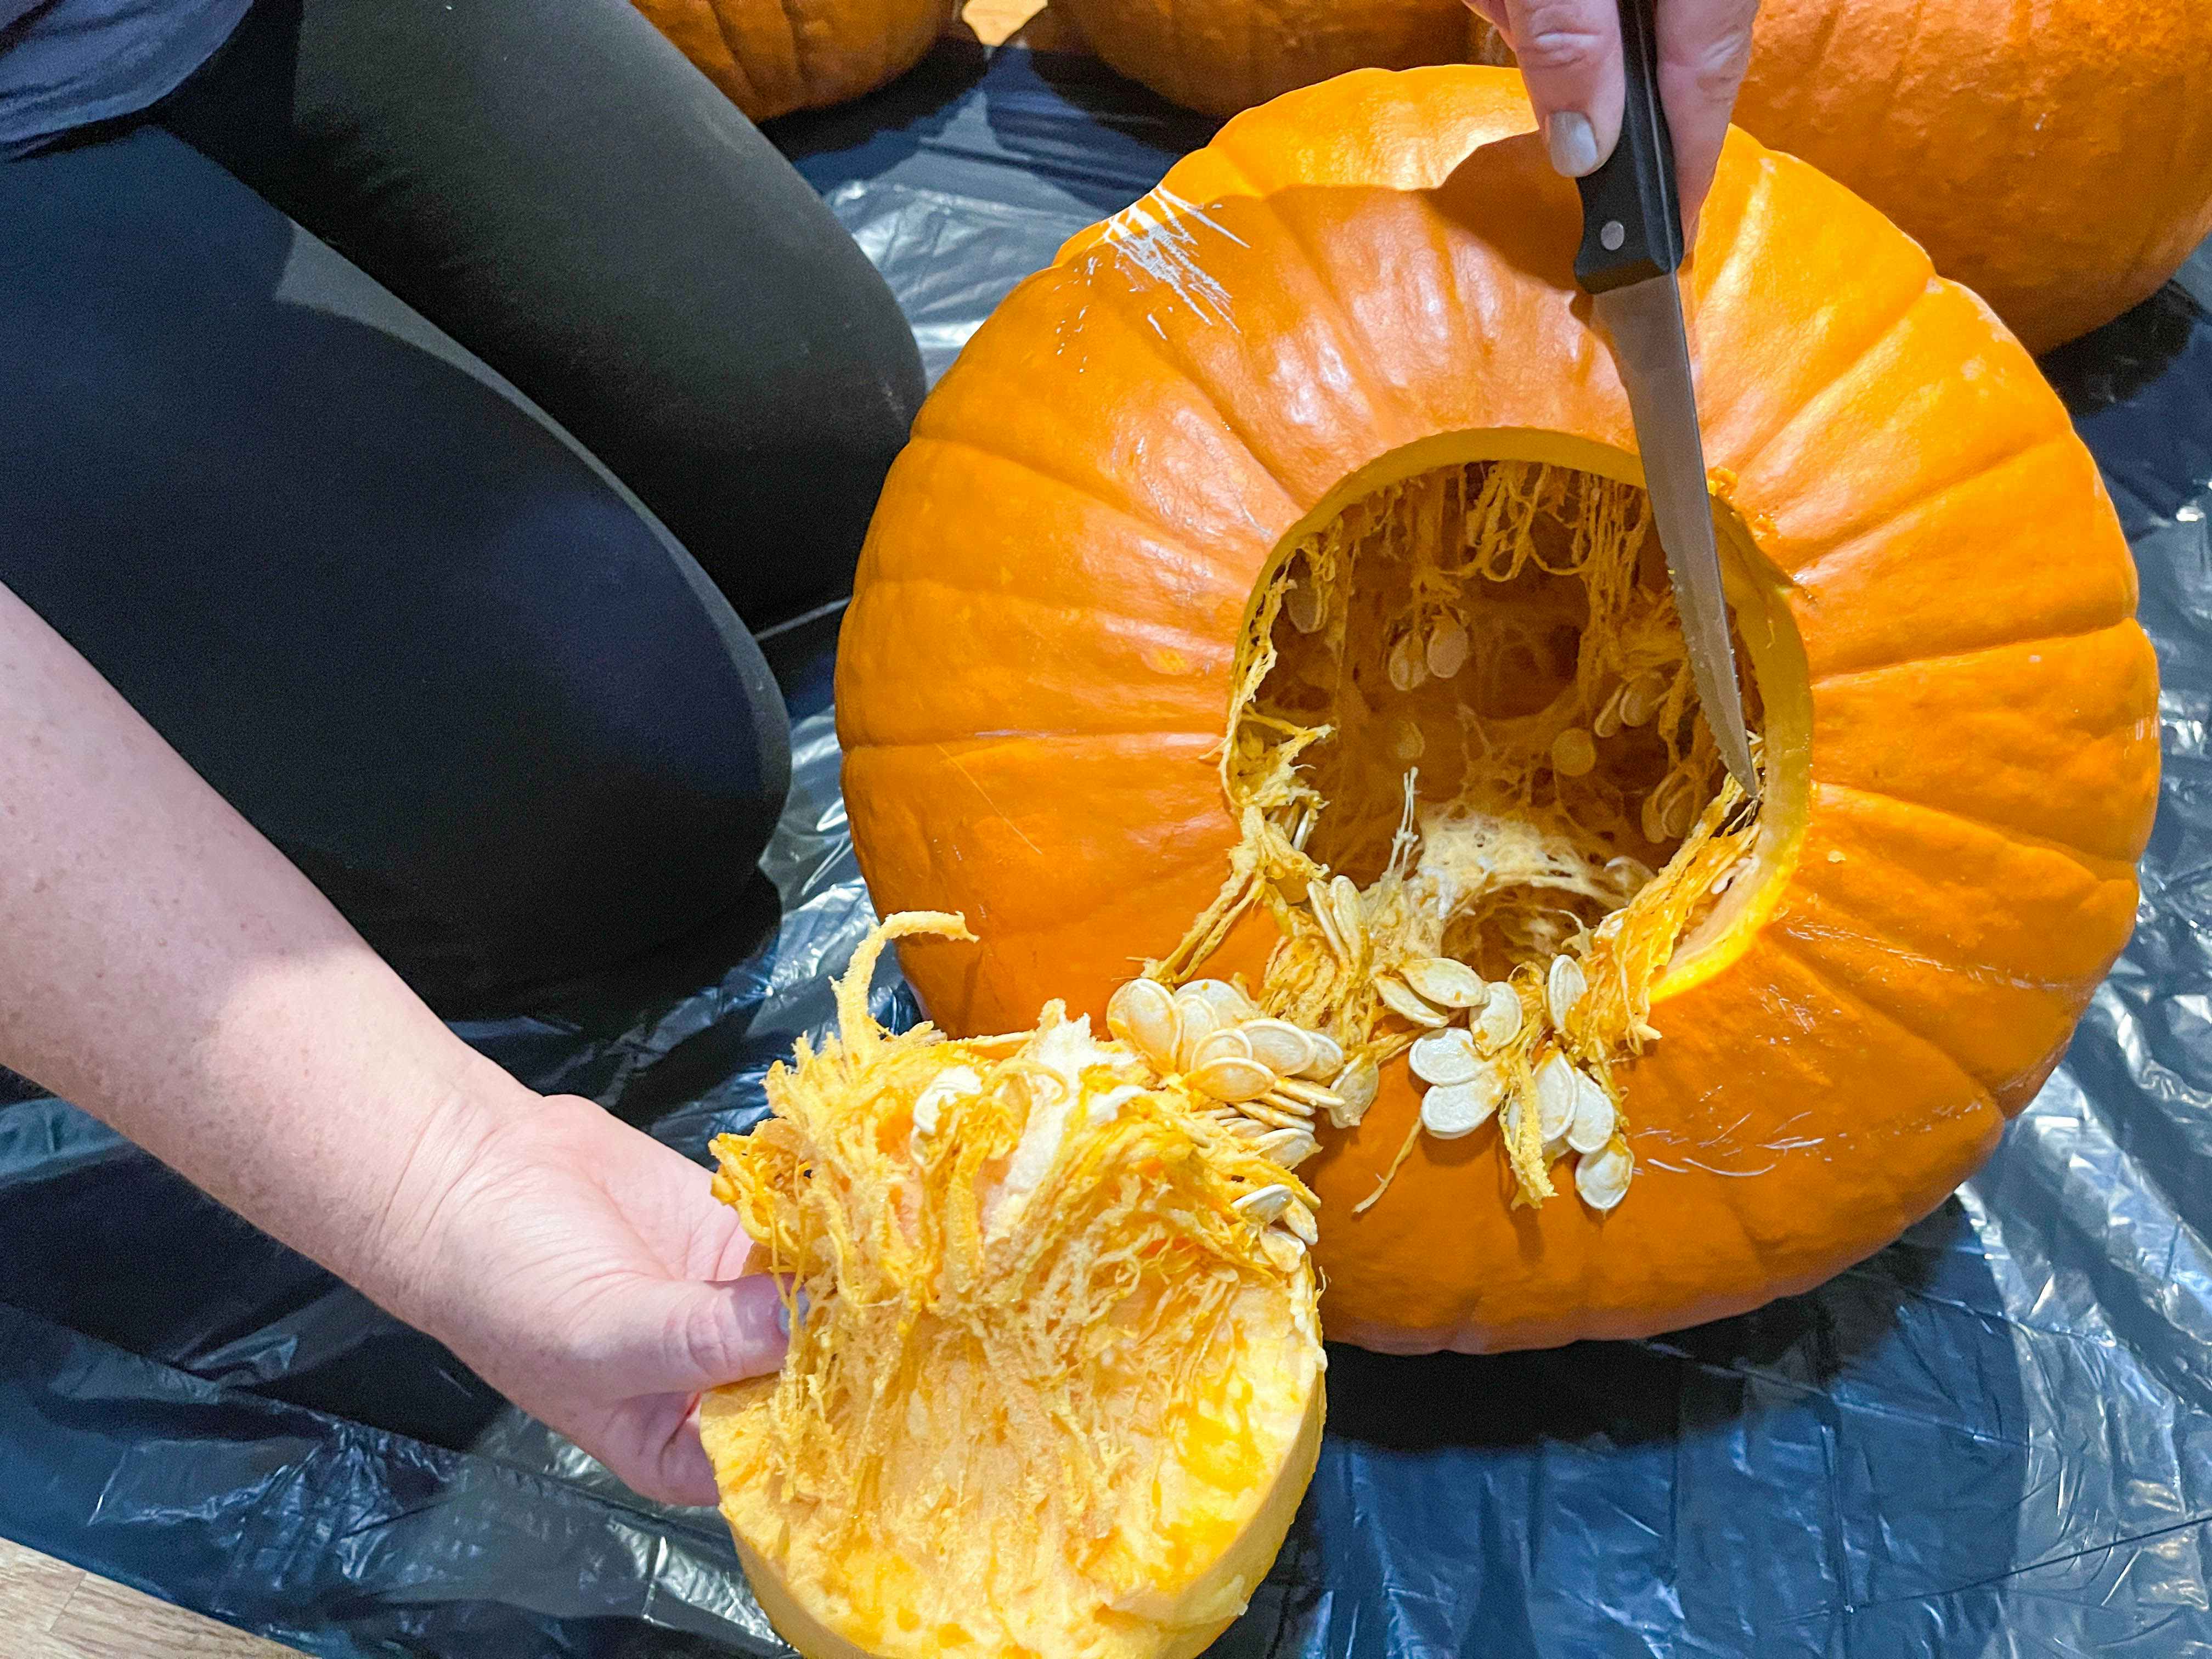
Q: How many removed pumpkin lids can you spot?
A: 1